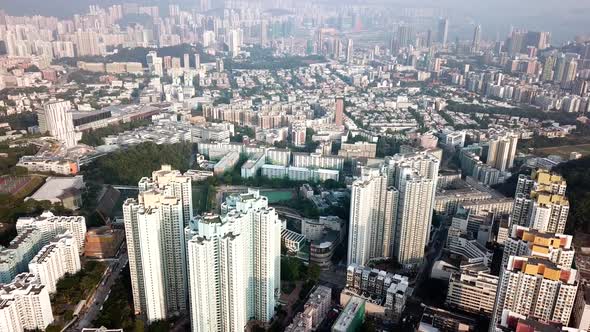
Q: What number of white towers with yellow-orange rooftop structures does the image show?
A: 4